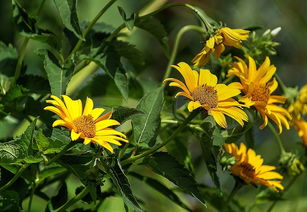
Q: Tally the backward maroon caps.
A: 0